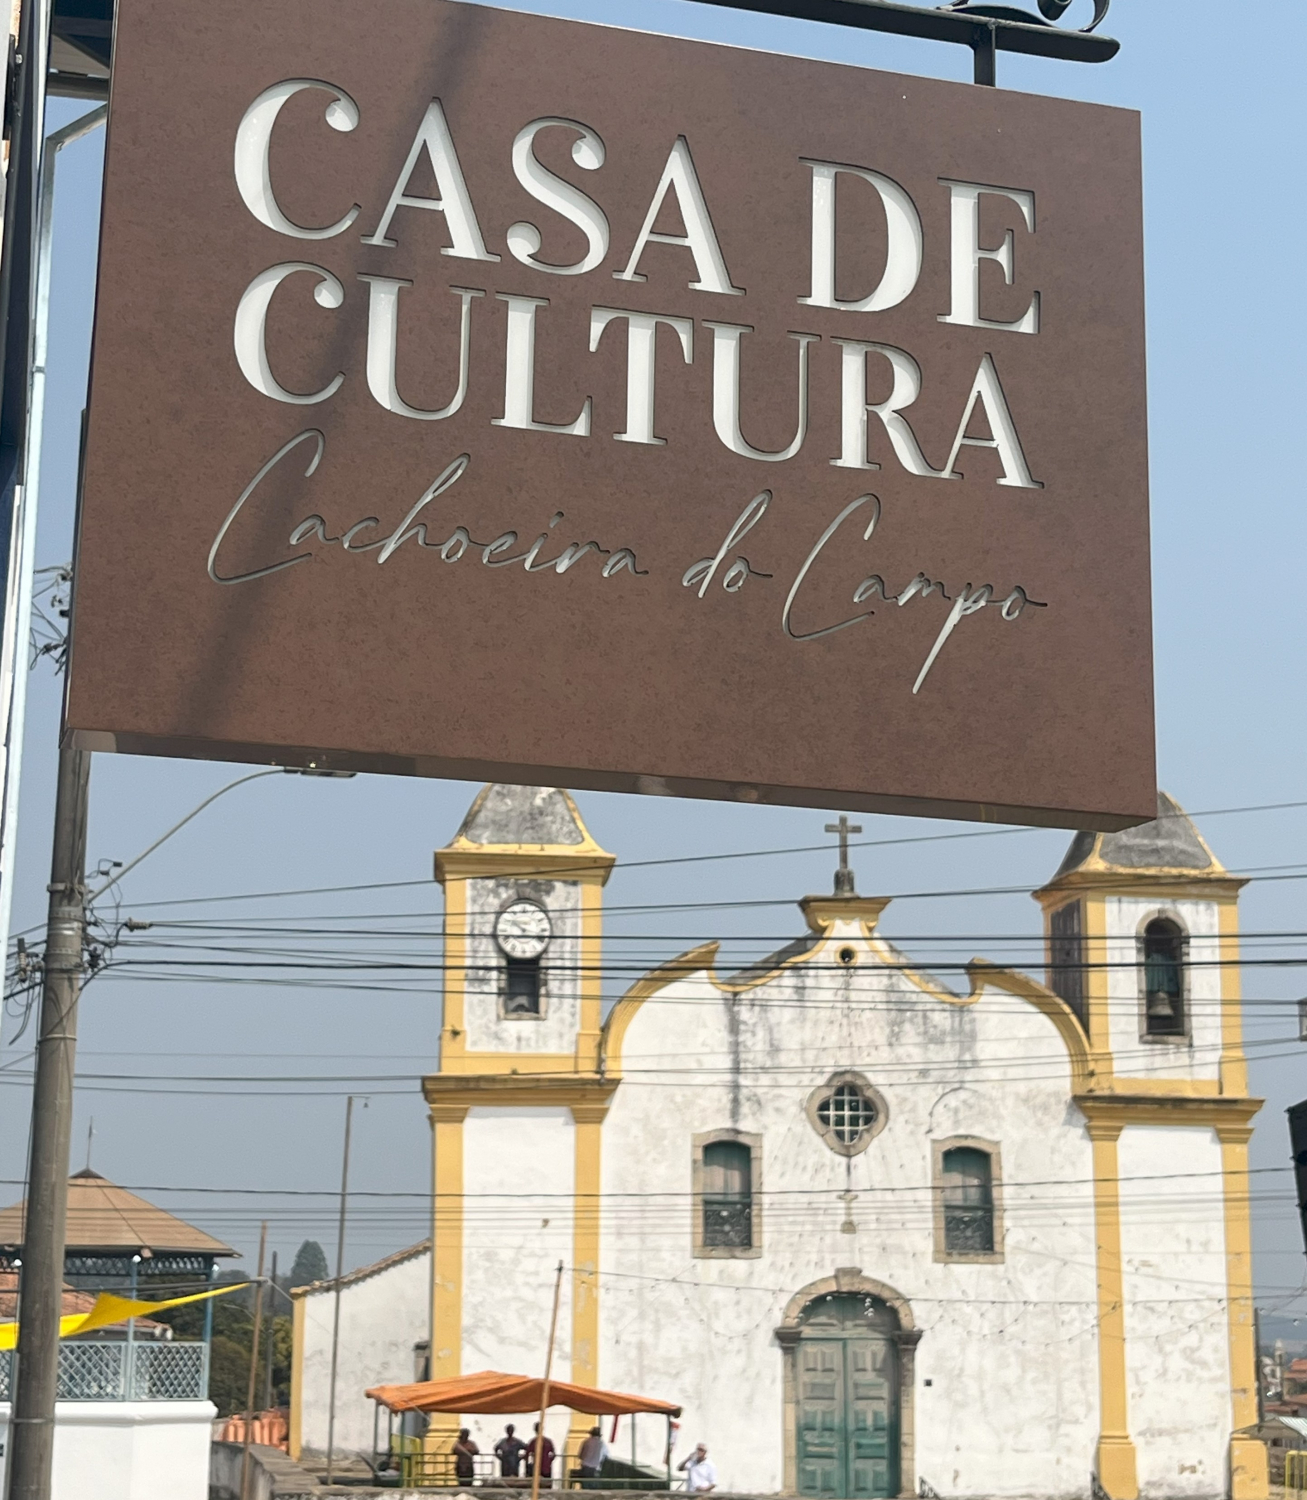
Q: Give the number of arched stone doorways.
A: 1